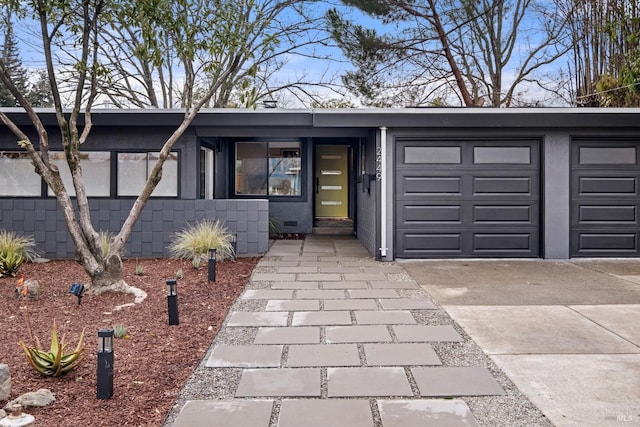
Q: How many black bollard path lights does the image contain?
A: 4